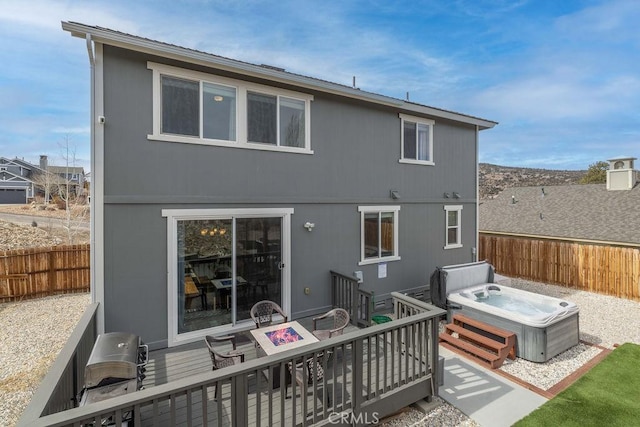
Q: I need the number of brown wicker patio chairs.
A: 4